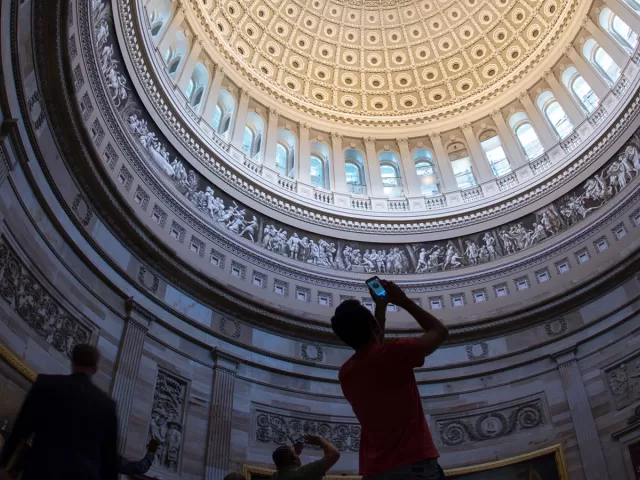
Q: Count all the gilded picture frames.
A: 3